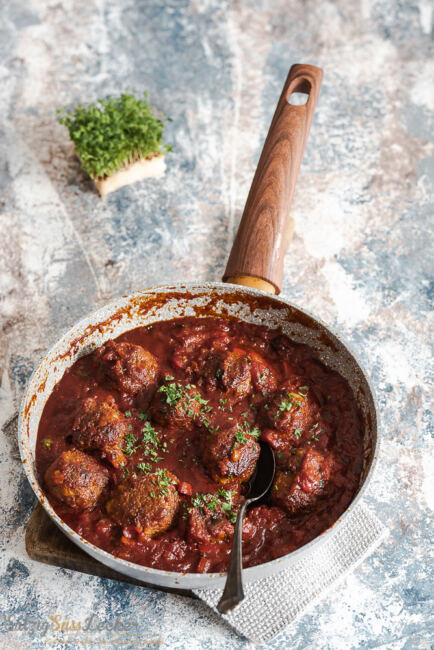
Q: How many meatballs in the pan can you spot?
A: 10